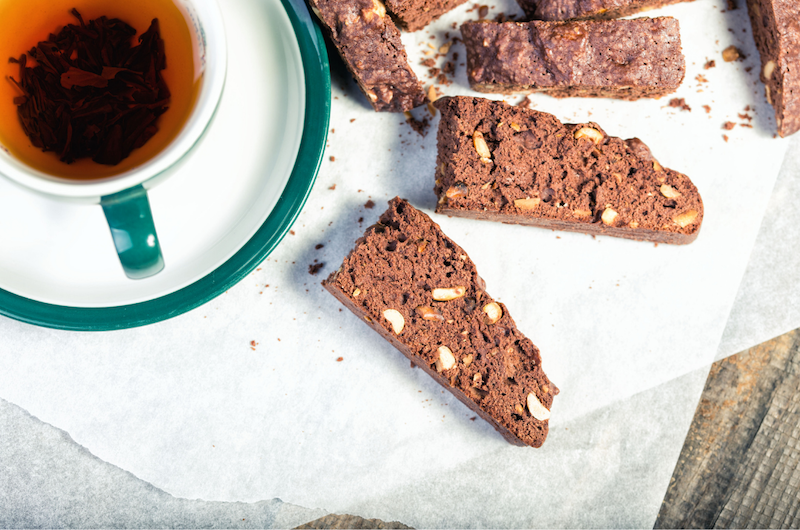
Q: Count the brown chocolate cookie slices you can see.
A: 7